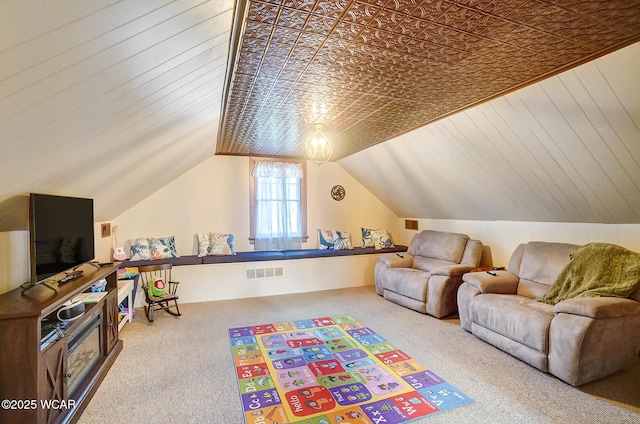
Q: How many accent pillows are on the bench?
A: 8